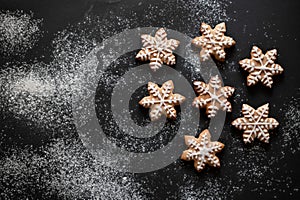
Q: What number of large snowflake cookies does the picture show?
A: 7